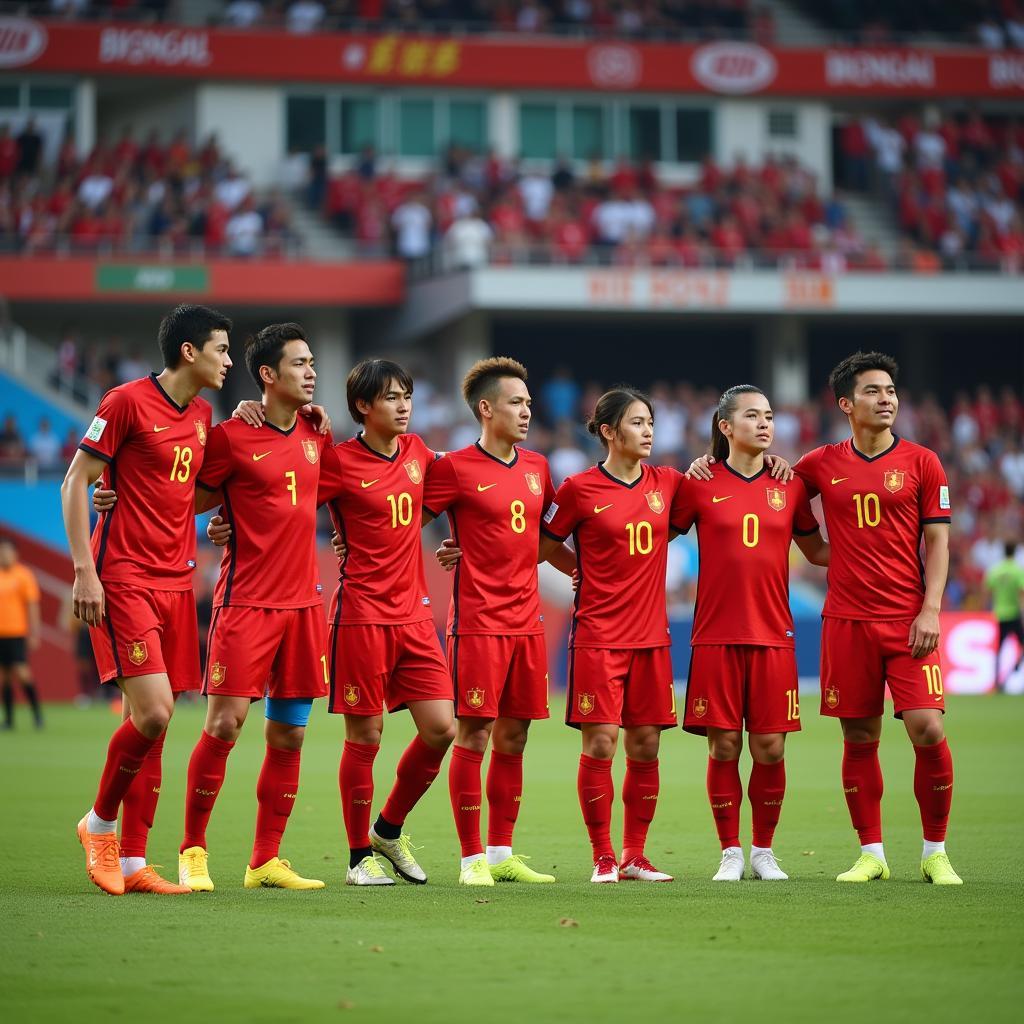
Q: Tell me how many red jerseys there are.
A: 7